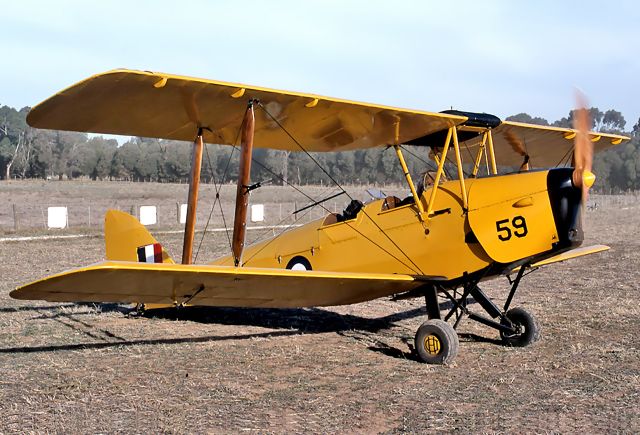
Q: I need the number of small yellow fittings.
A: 6